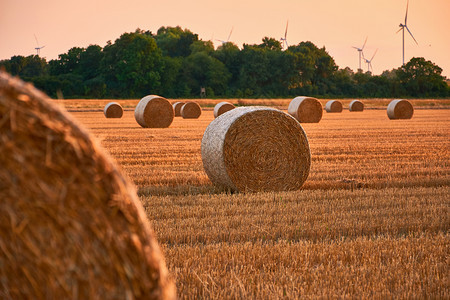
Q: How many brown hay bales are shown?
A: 11